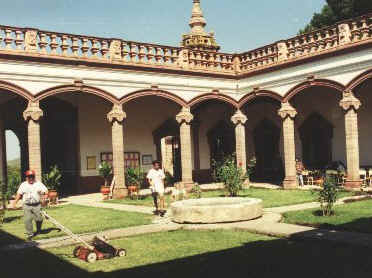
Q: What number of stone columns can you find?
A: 6